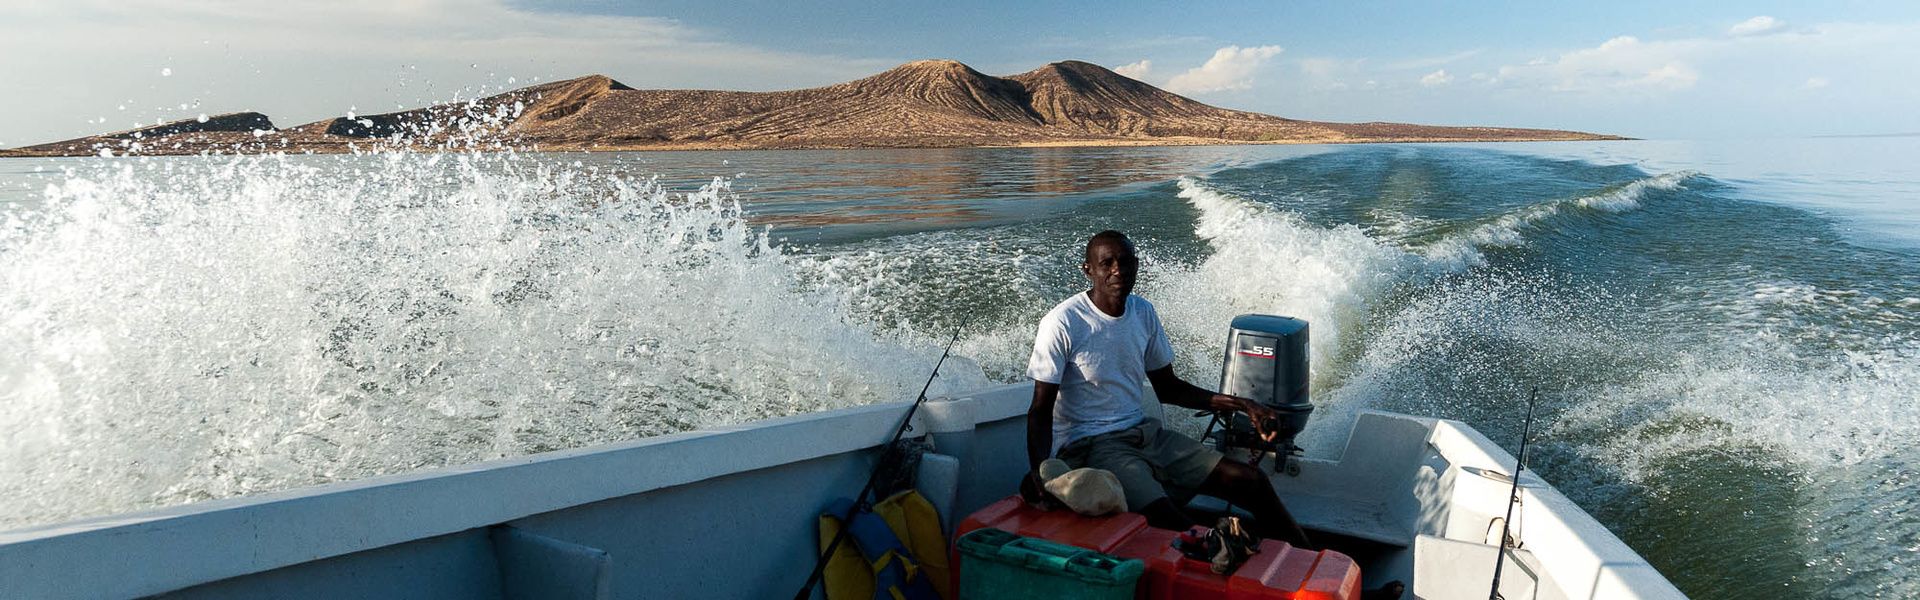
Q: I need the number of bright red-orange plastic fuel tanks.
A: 2